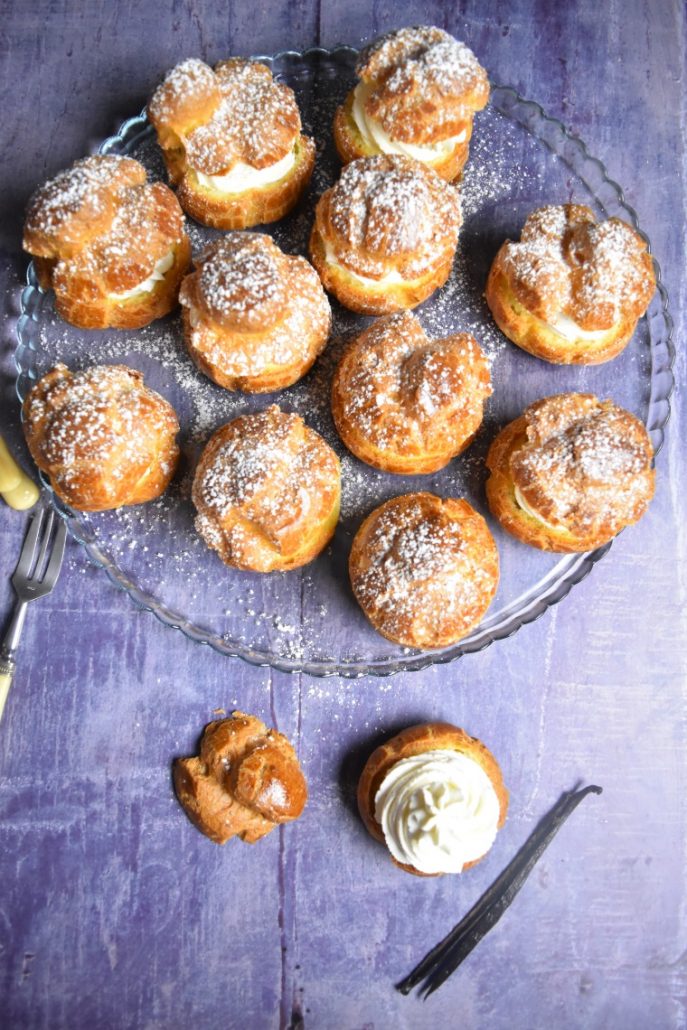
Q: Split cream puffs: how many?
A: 1